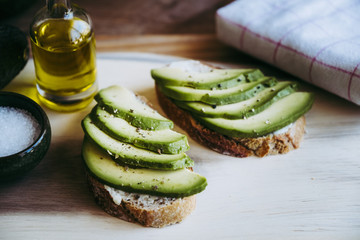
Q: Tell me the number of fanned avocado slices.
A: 8